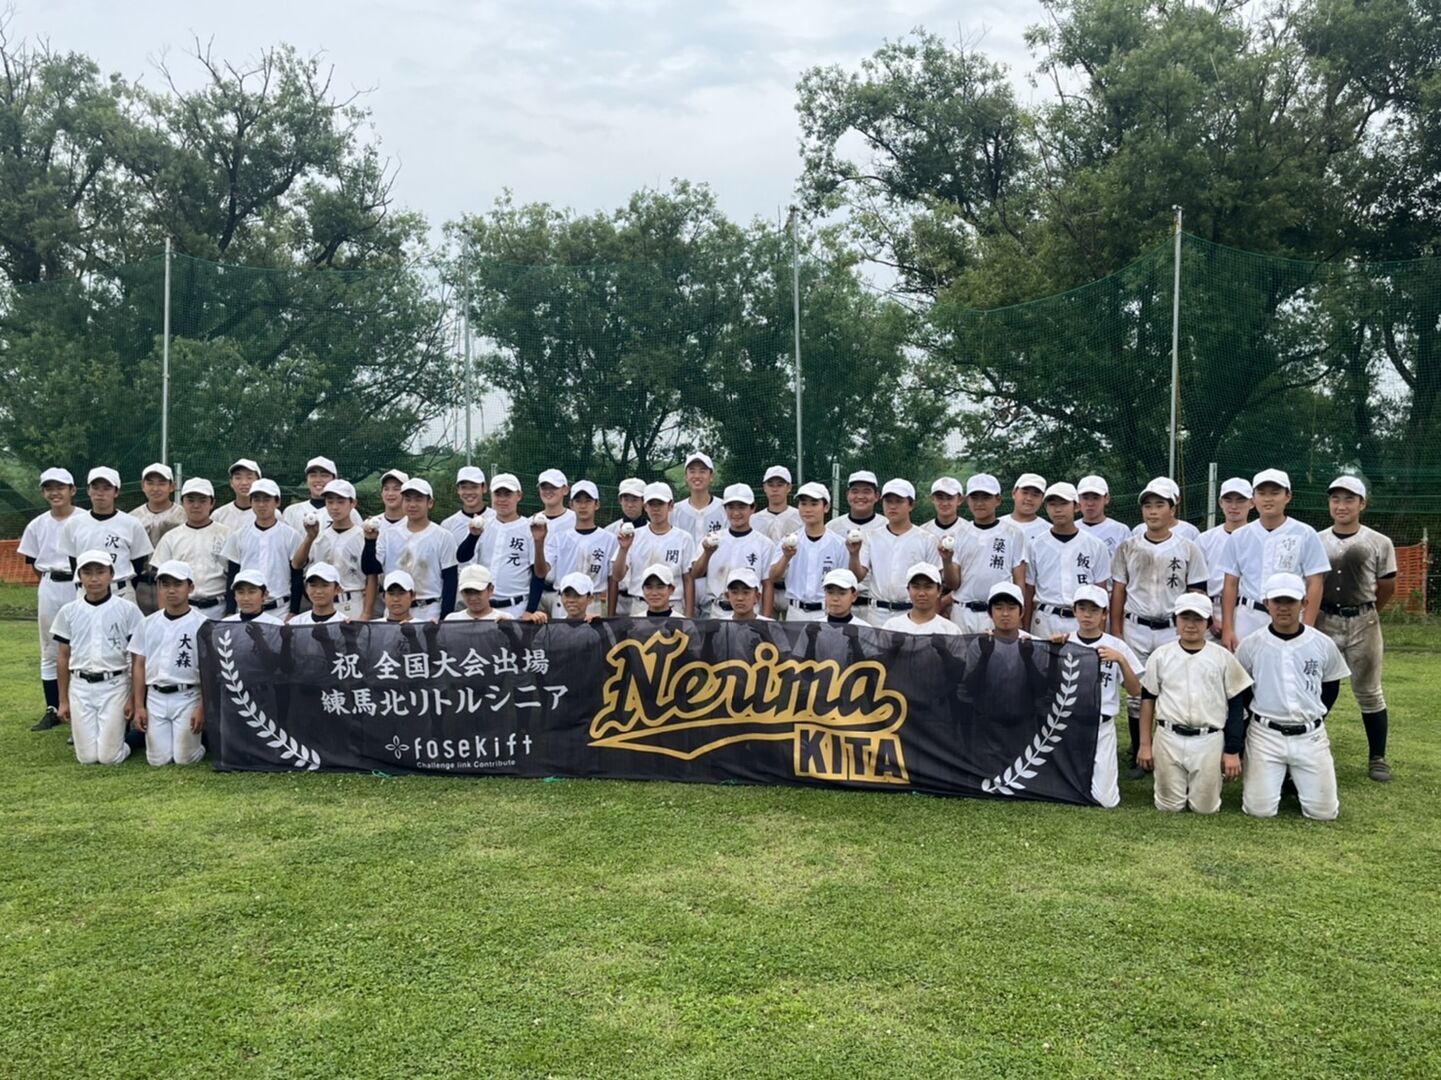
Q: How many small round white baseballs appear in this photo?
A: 9